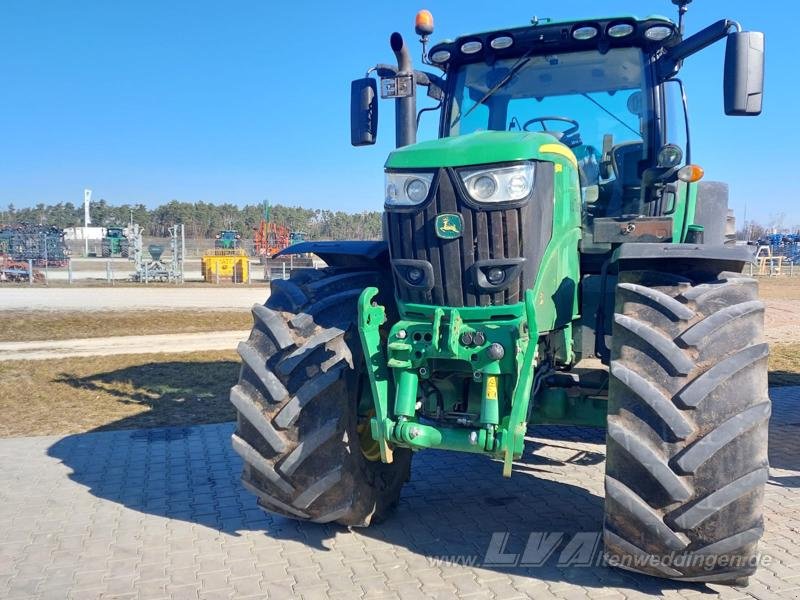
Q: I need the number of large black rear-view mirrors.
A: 2